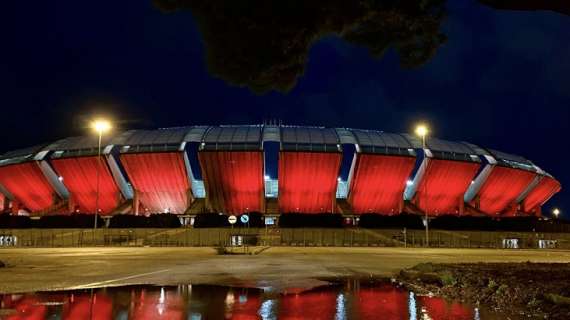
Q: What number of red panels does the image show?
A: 9